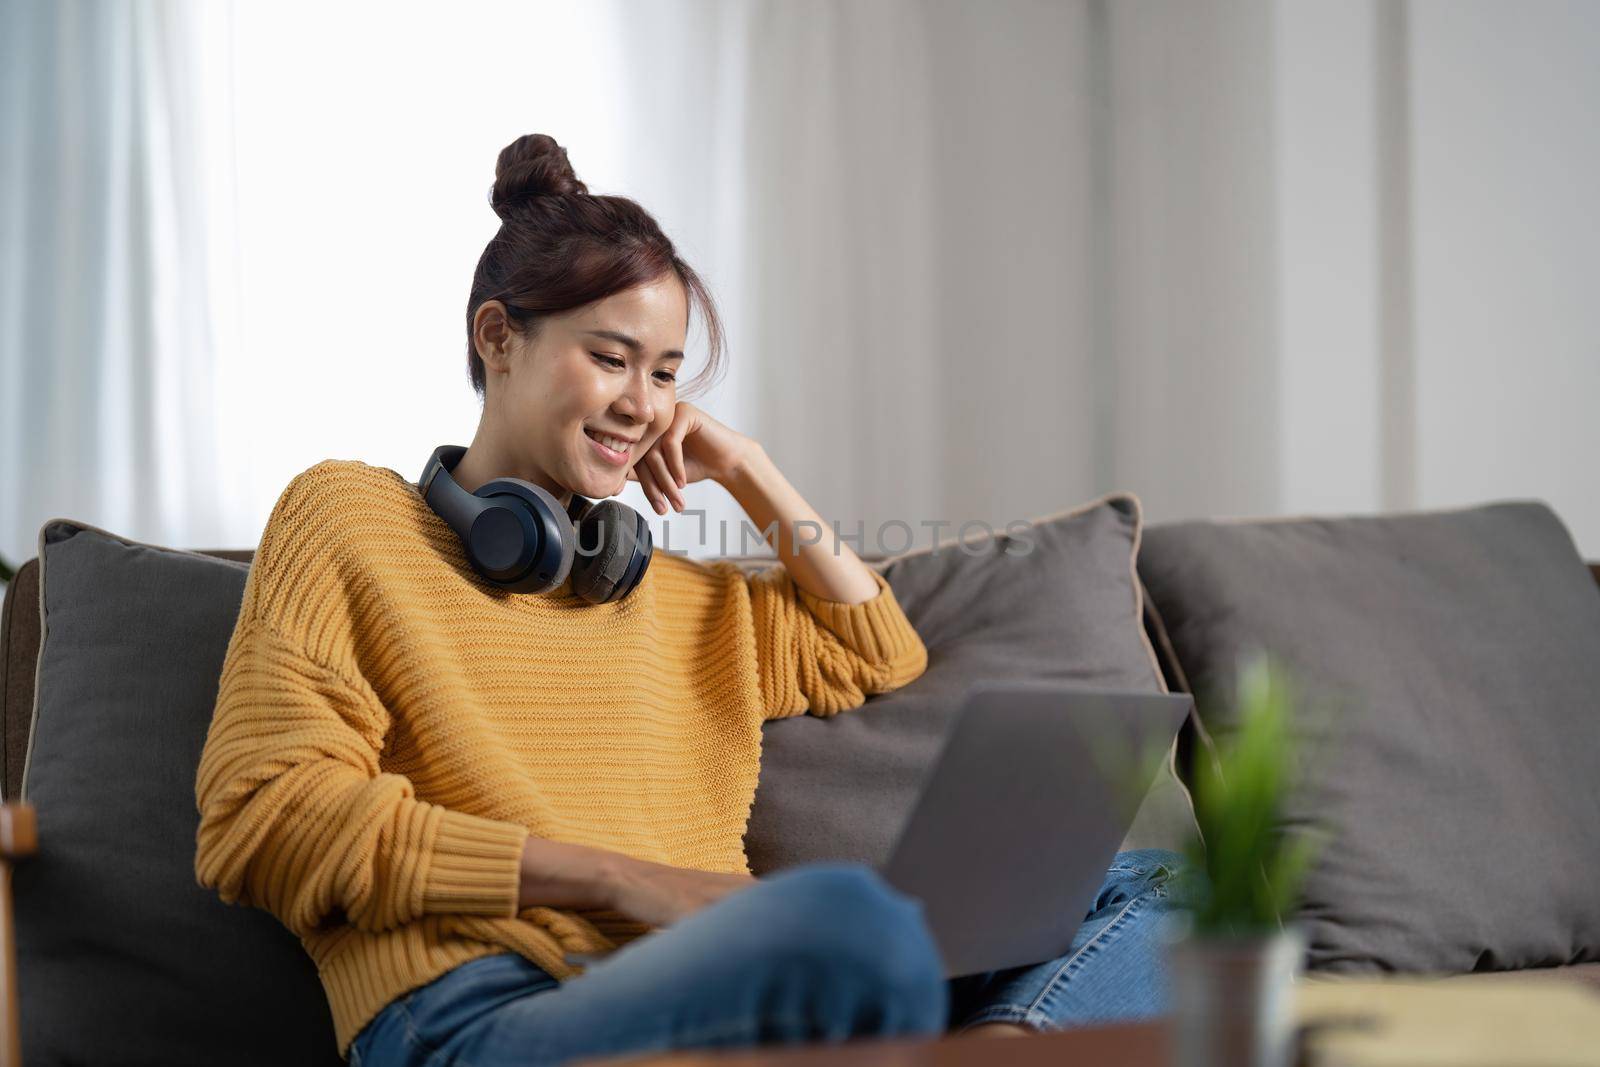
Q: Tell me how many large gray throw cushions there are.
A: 3